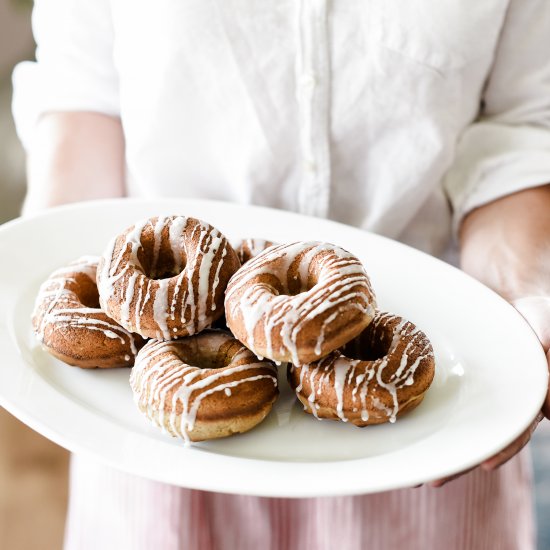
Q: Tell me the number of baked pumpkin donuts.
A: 6